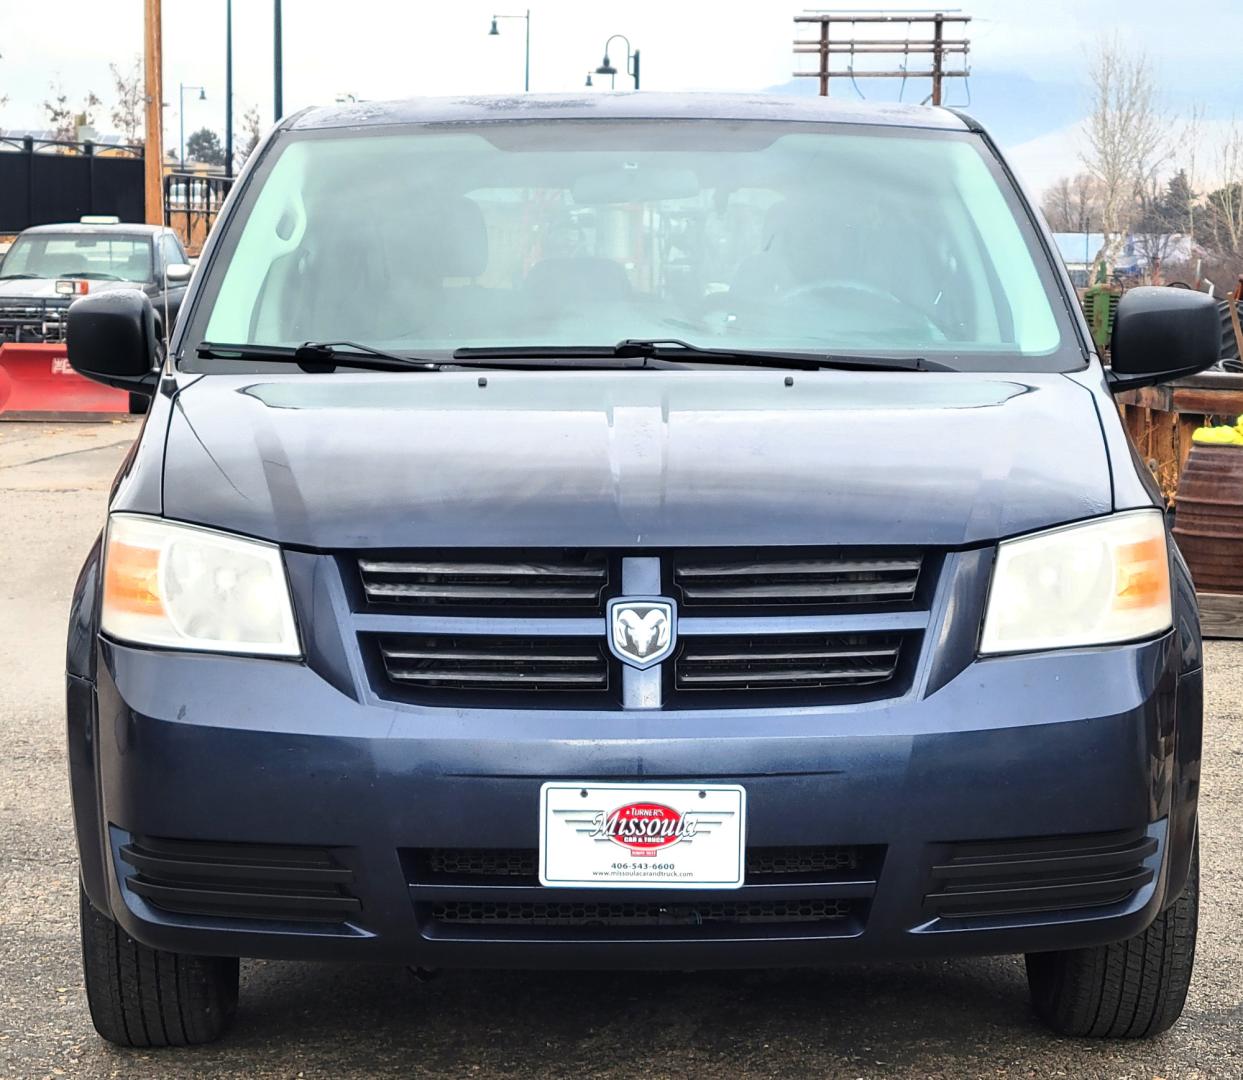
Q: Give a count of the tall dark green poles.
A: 2